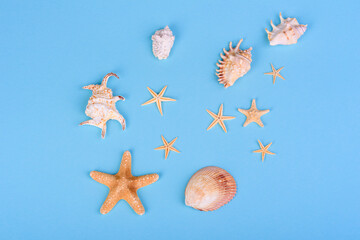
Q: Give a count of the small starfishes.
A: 6